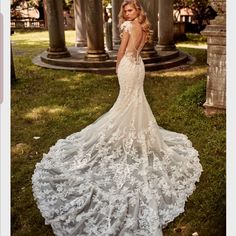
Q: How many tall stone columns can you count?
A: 6